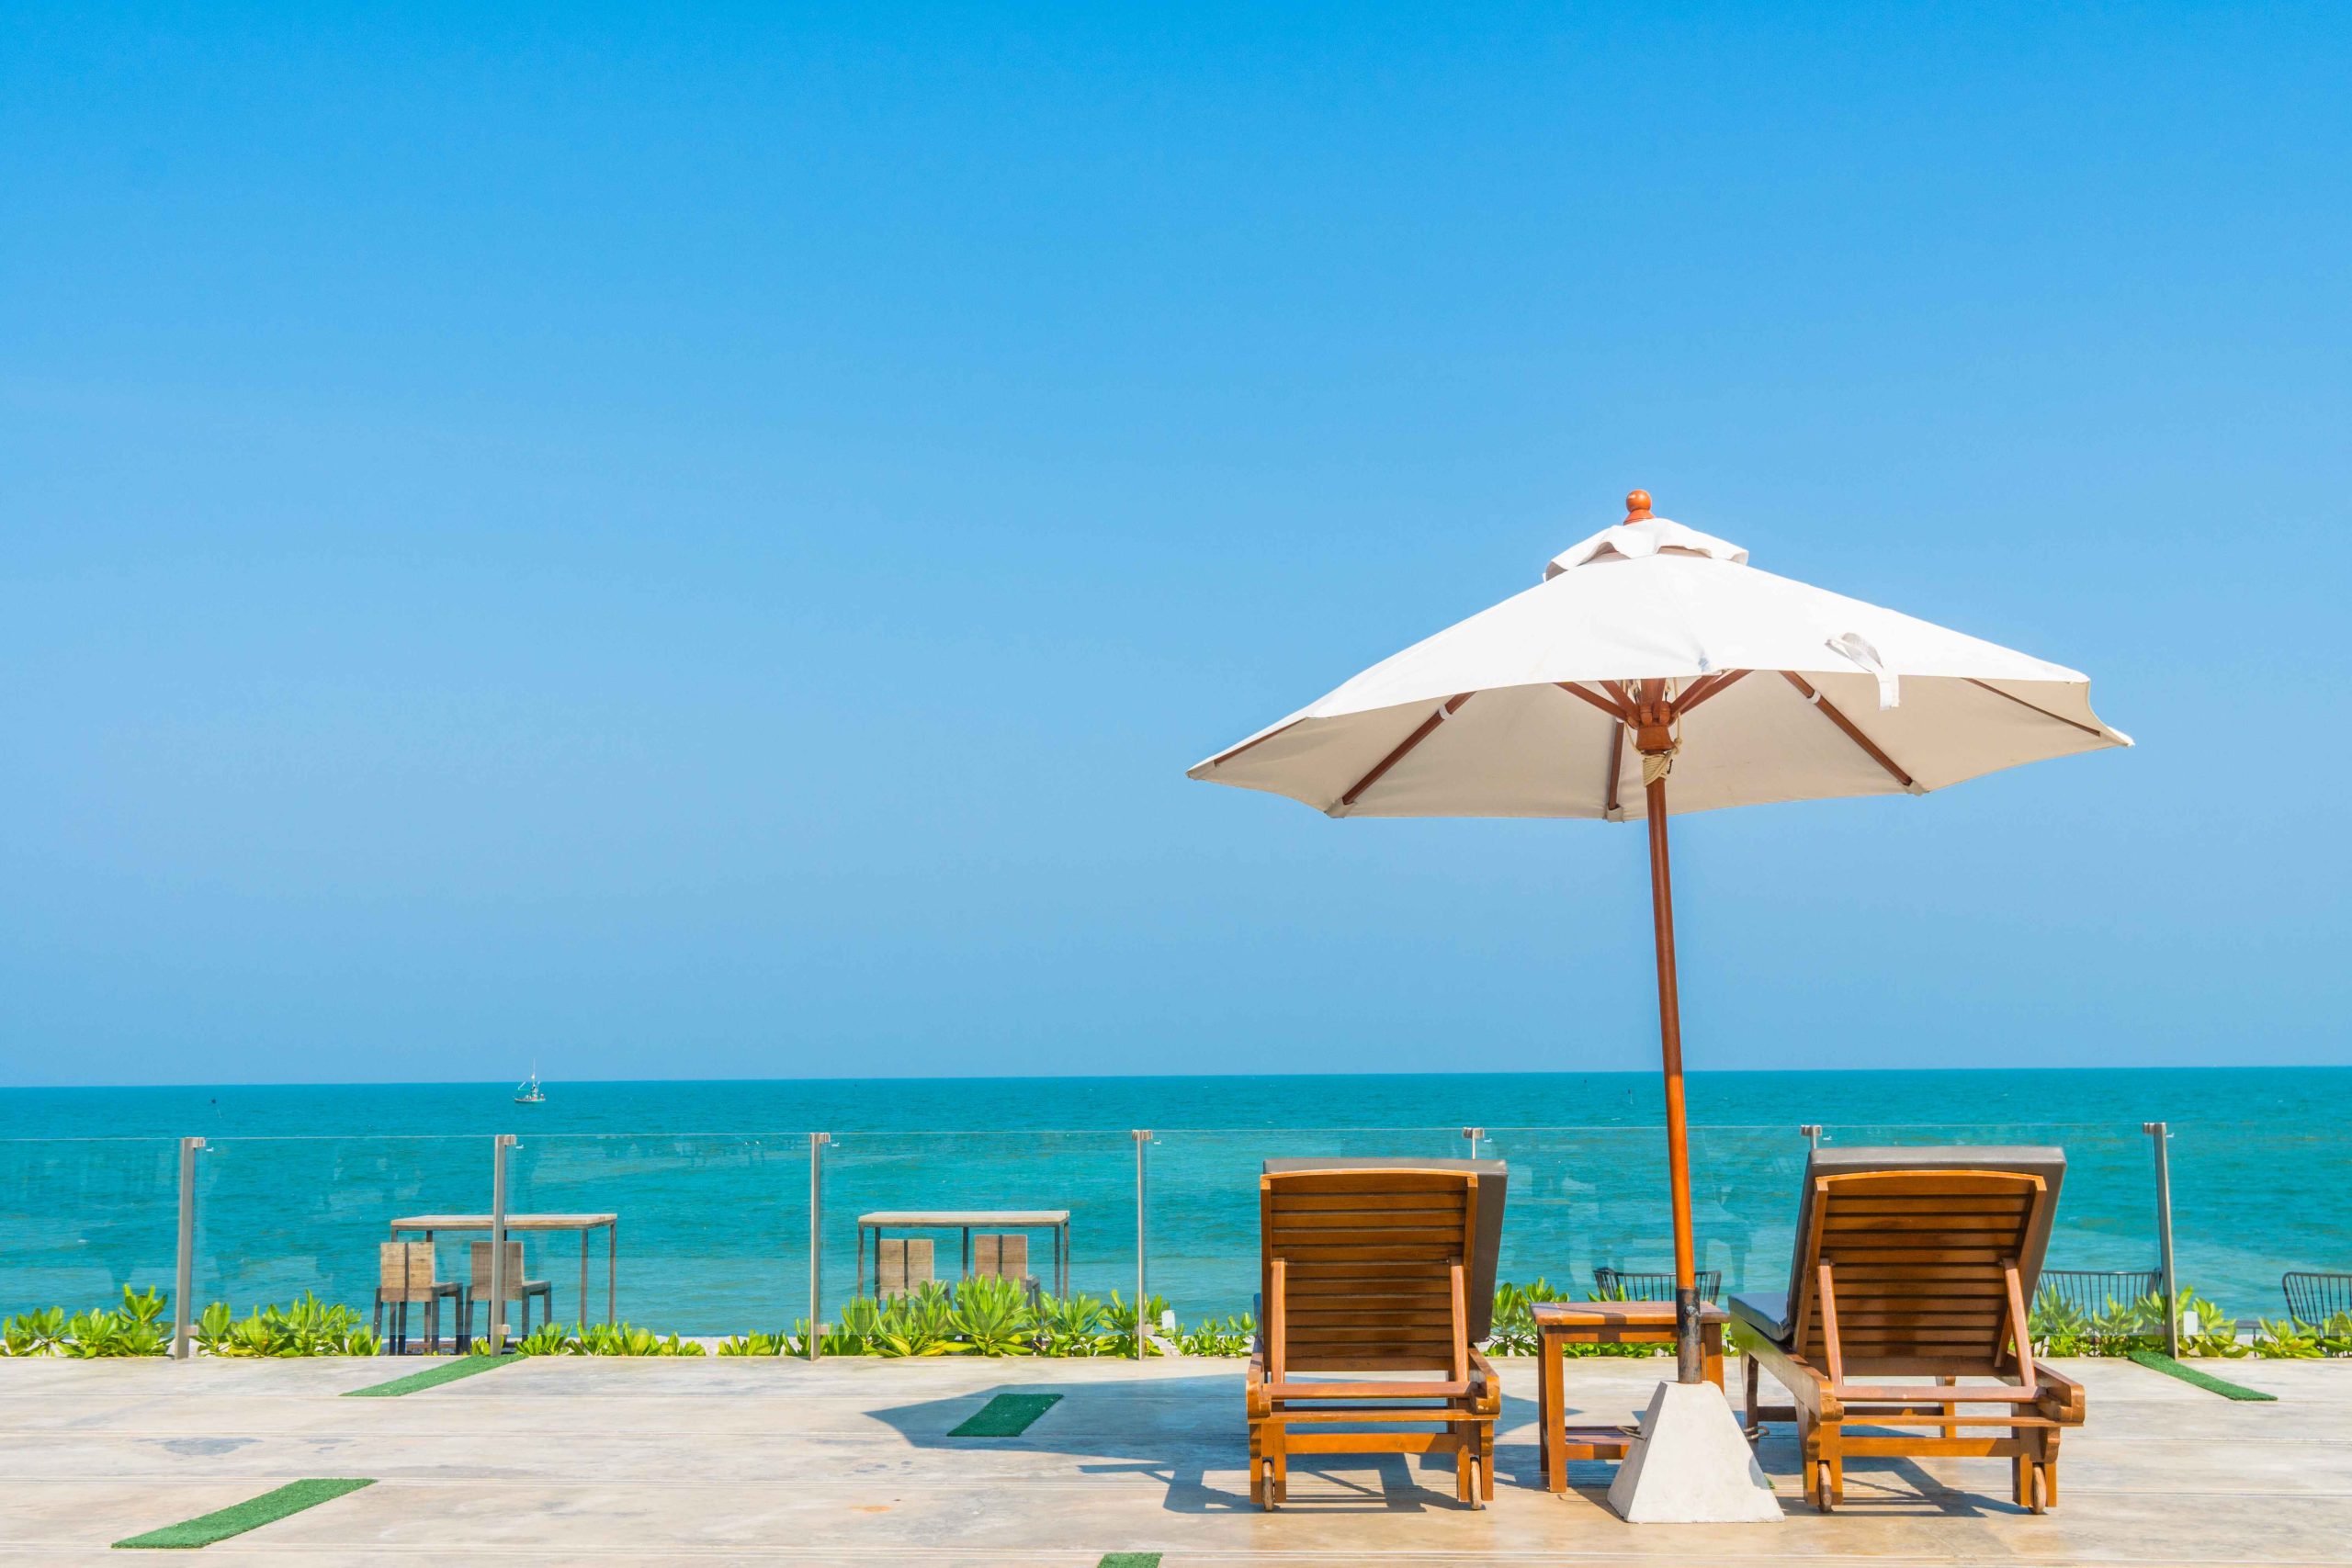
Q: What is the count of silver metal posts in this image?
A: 7